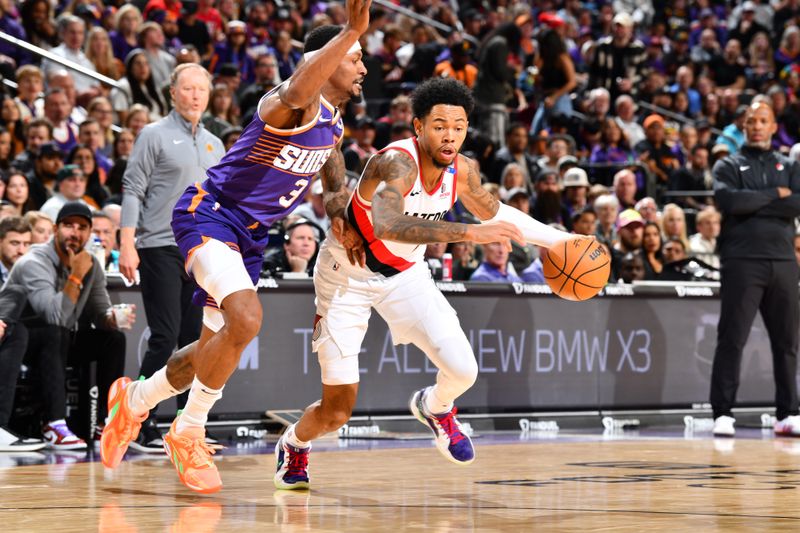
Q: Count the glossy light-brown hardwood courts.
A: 1